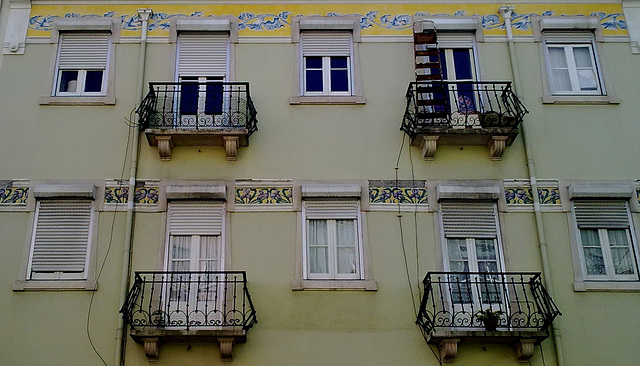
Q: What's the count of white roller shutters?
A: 10